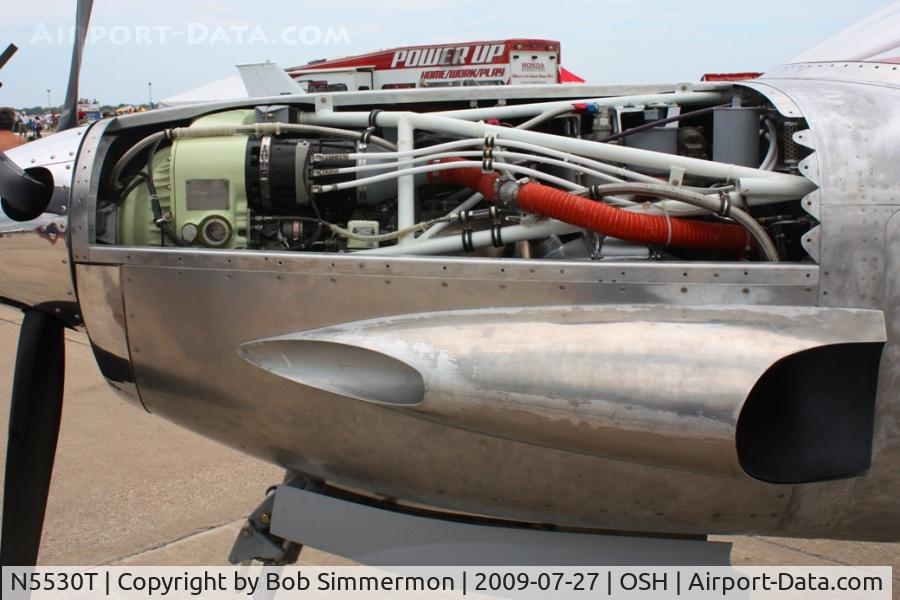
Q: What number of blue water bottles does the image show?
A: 0